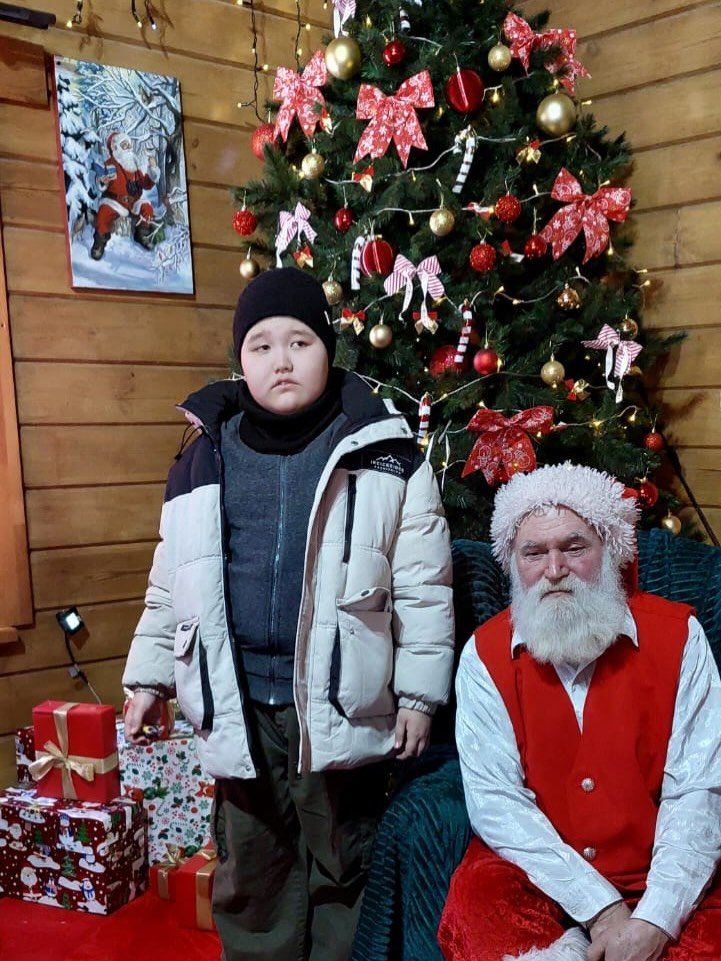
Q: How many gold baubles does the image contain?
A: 12